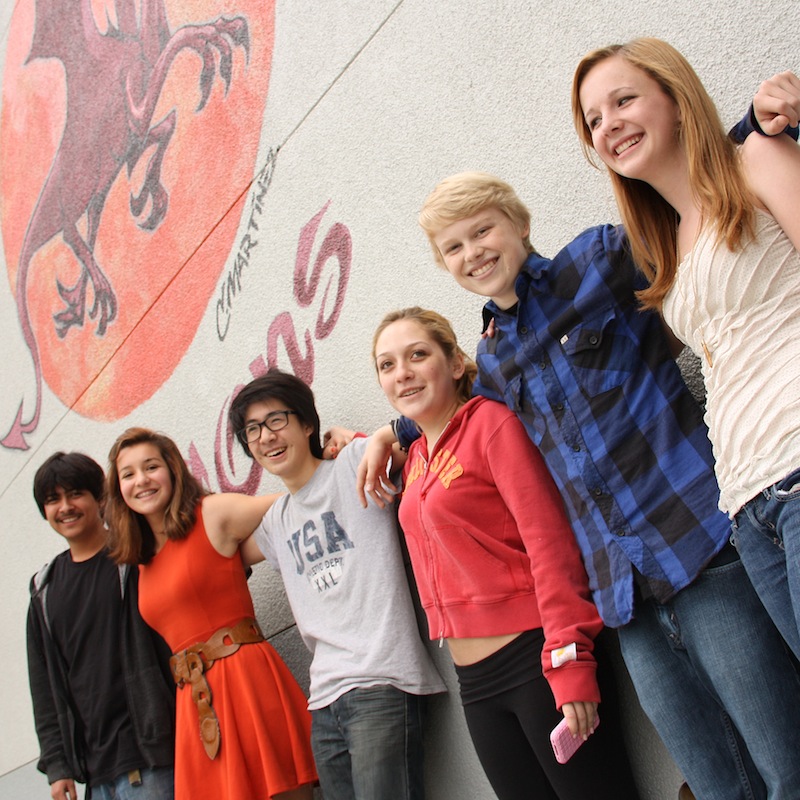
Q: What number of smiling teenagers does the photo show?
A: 6